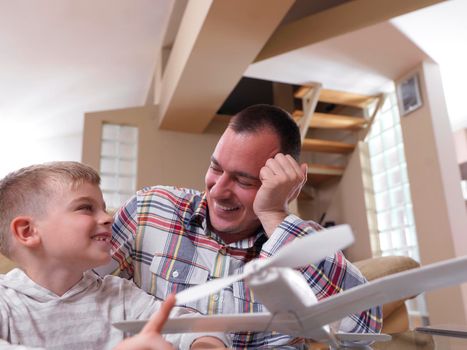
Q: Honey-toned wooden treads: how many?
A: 4